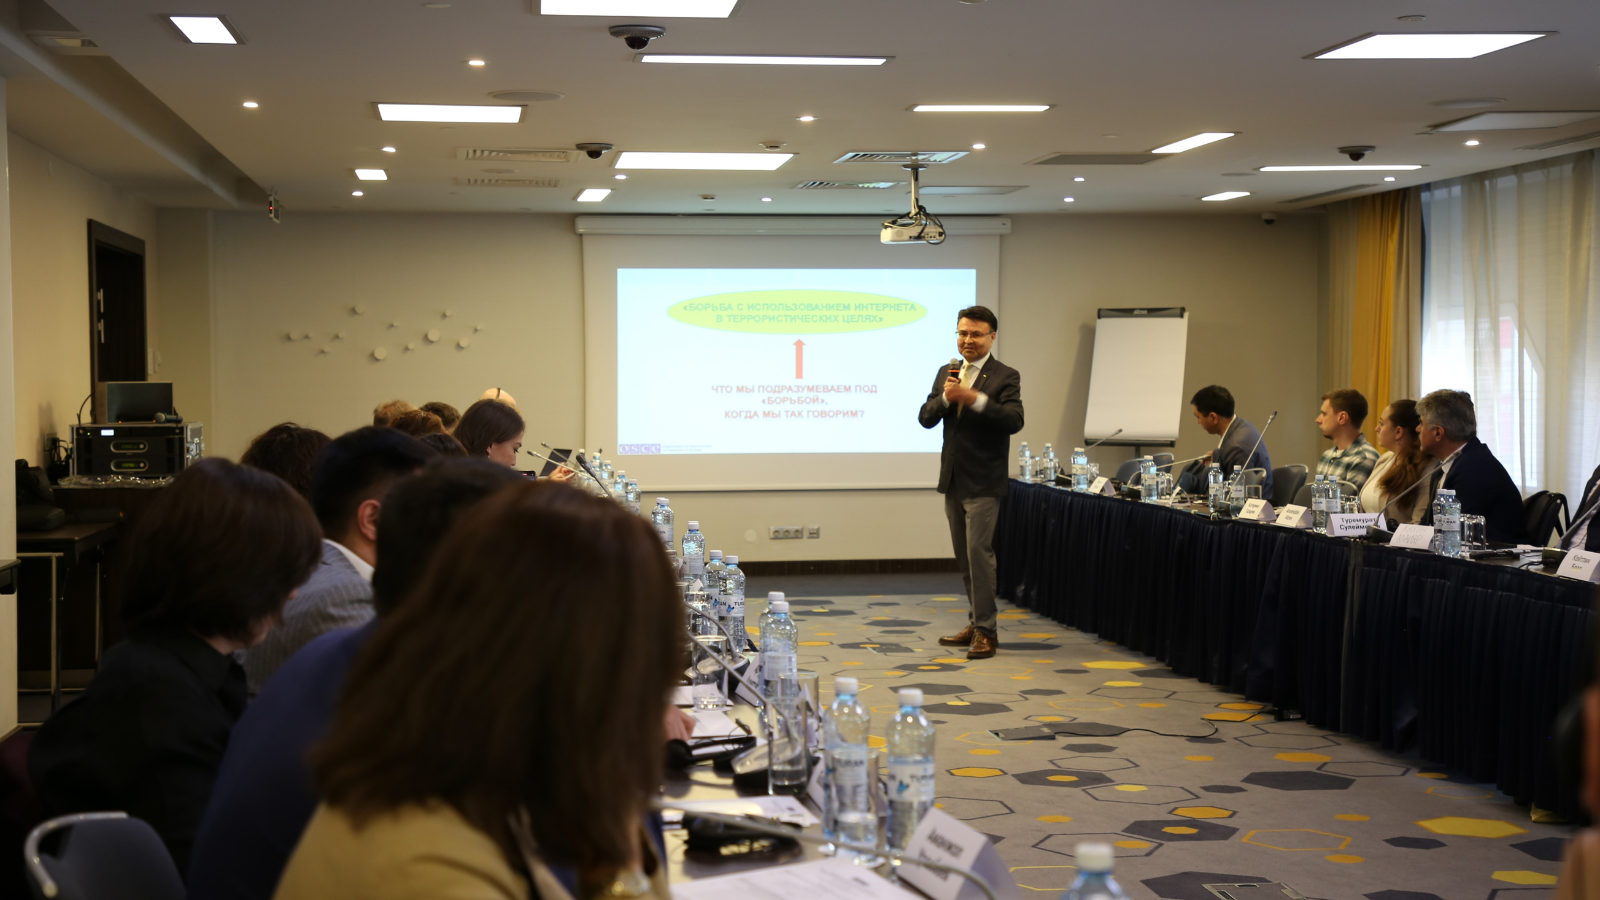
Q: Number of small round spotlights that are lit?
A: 12